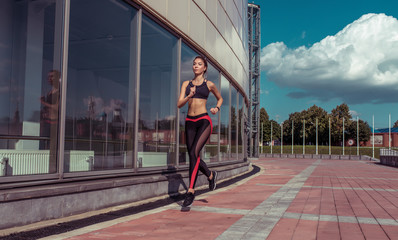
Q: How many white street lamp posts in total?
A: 11